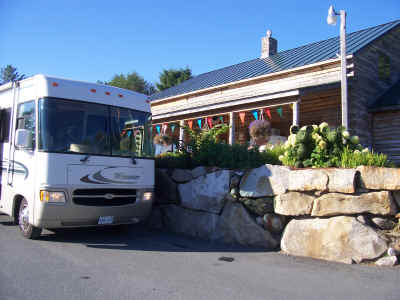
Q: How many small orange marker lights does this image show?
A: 5